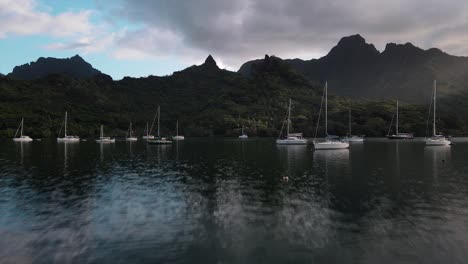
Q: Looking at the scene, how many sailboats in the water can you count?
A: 13